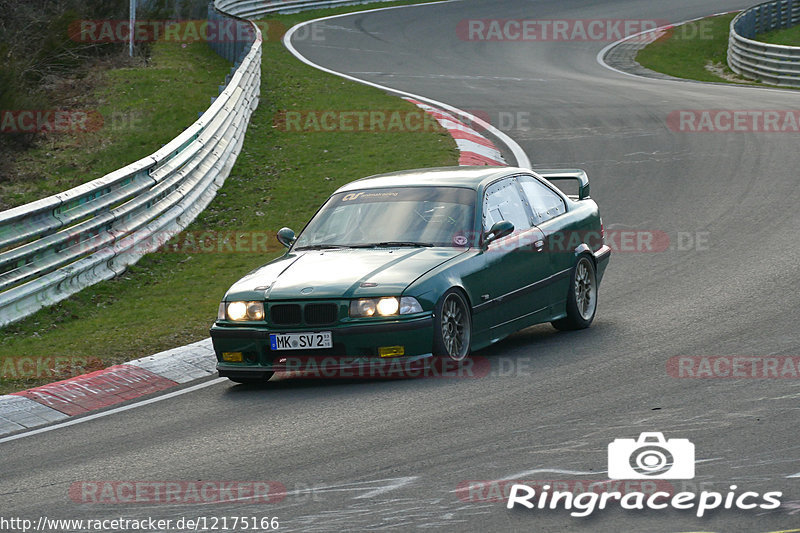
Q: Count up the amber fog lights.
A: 2